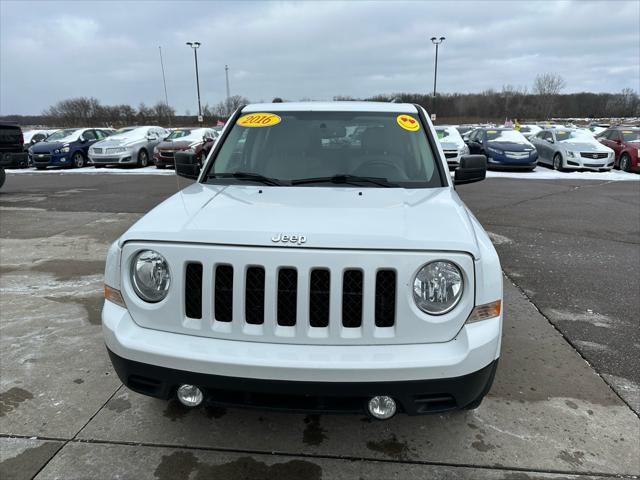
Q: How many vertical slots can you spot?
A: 7